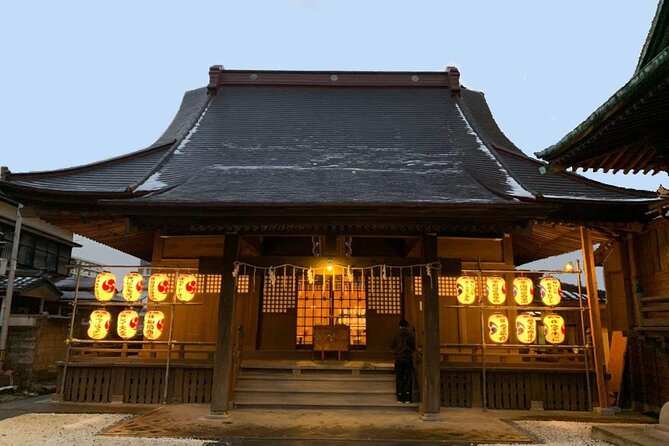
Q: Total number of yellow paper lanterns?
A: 14